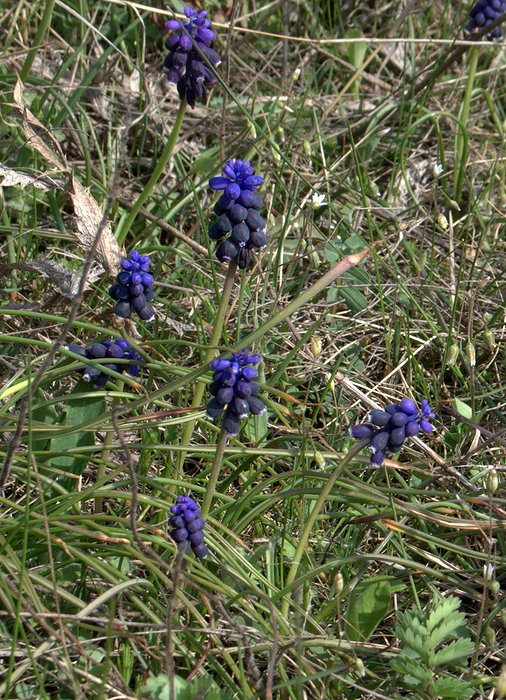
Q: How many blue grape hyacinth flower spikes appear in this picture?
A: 8